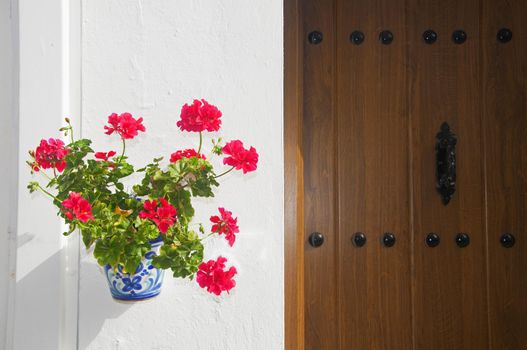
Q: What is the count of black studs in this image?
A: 12